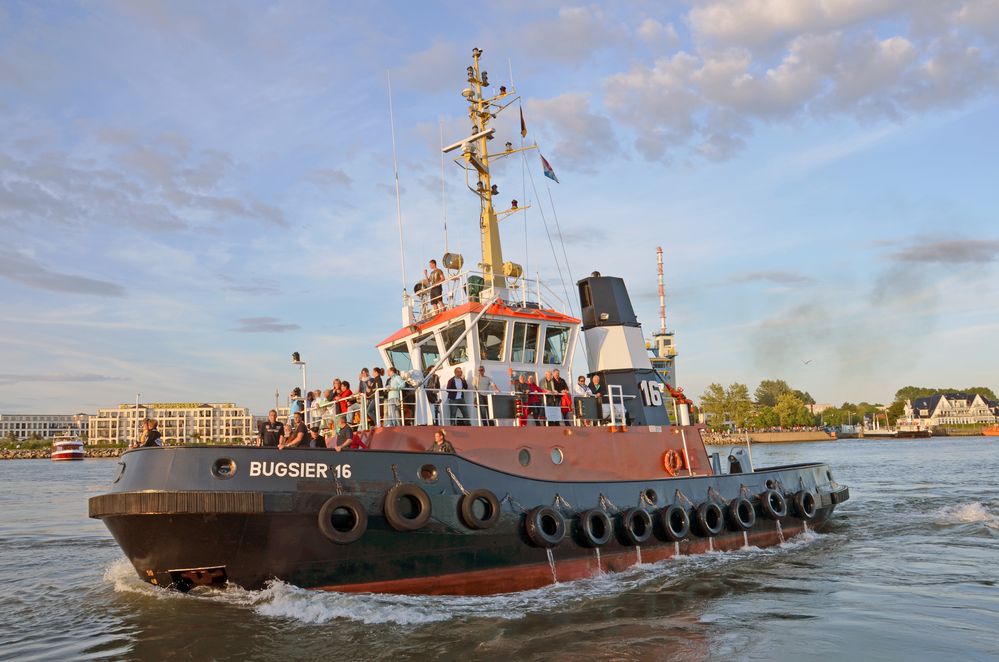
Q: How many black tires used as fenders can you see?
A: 11